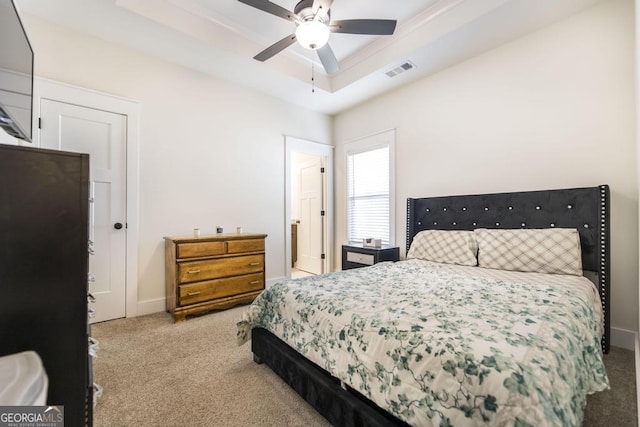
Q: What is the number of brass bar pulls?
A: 4